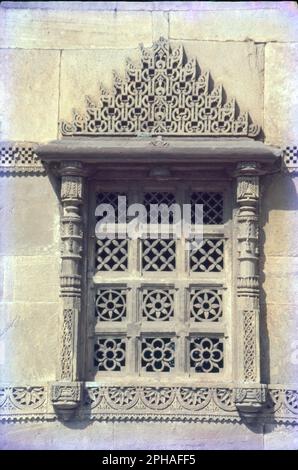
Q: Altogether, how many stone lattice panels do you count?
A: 12